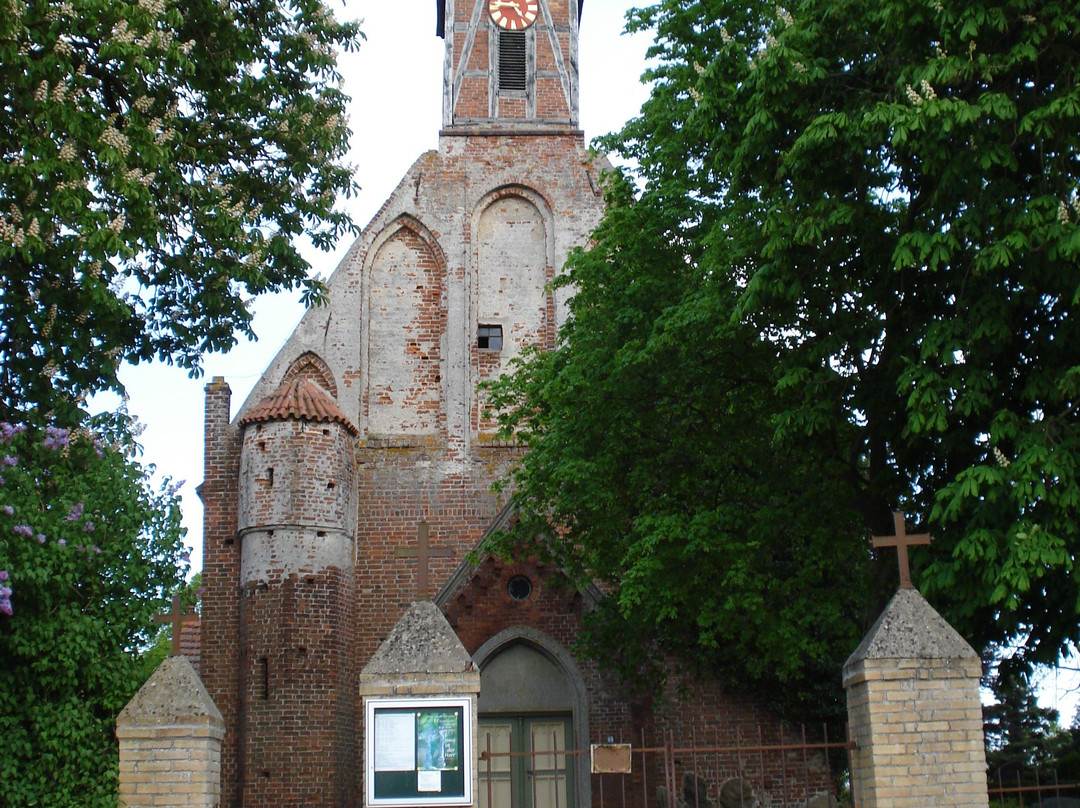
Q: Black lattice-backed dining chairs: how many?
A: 0